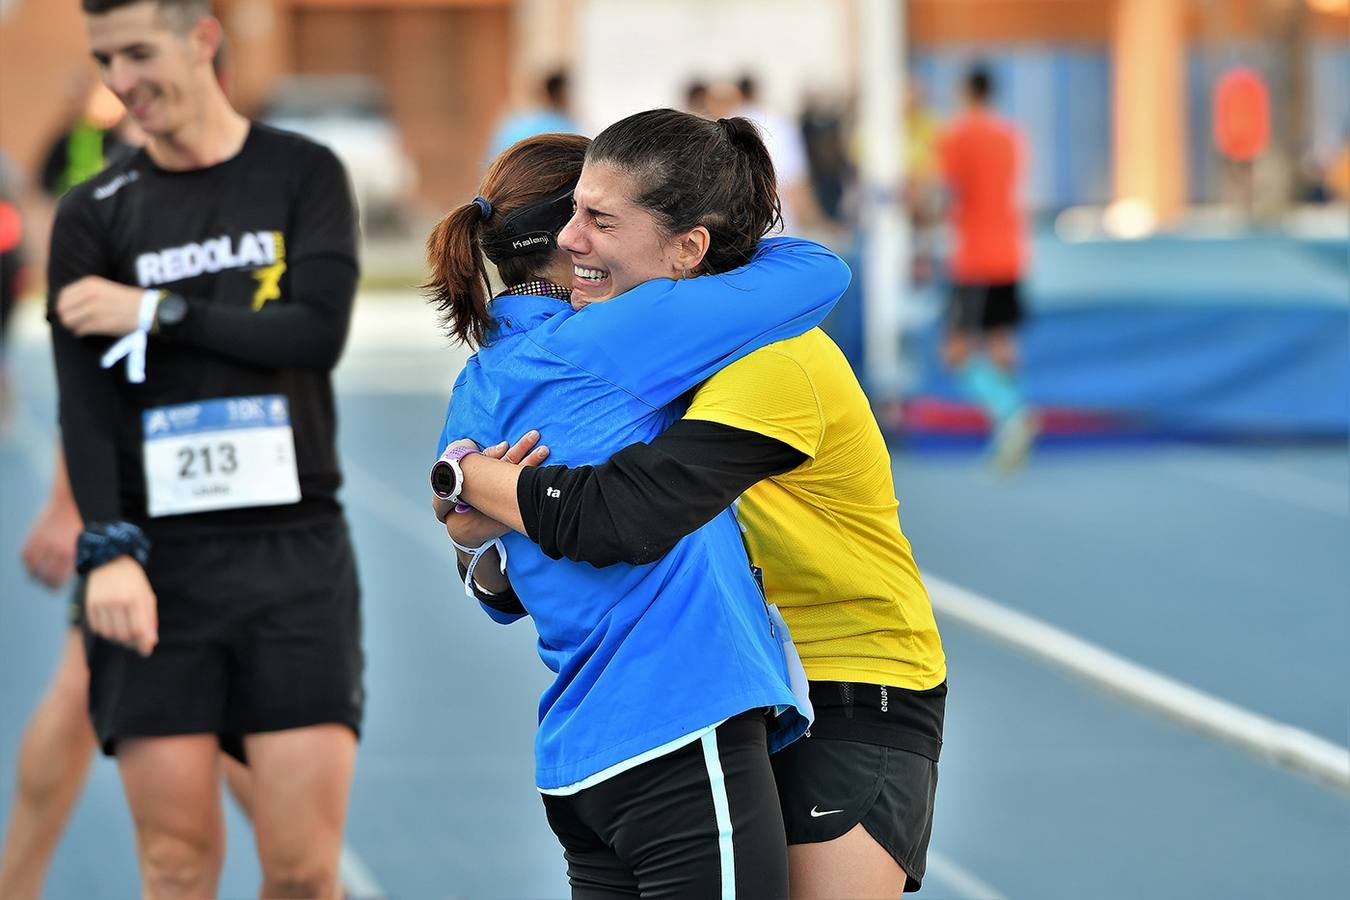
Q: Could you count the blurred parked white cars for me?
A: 1